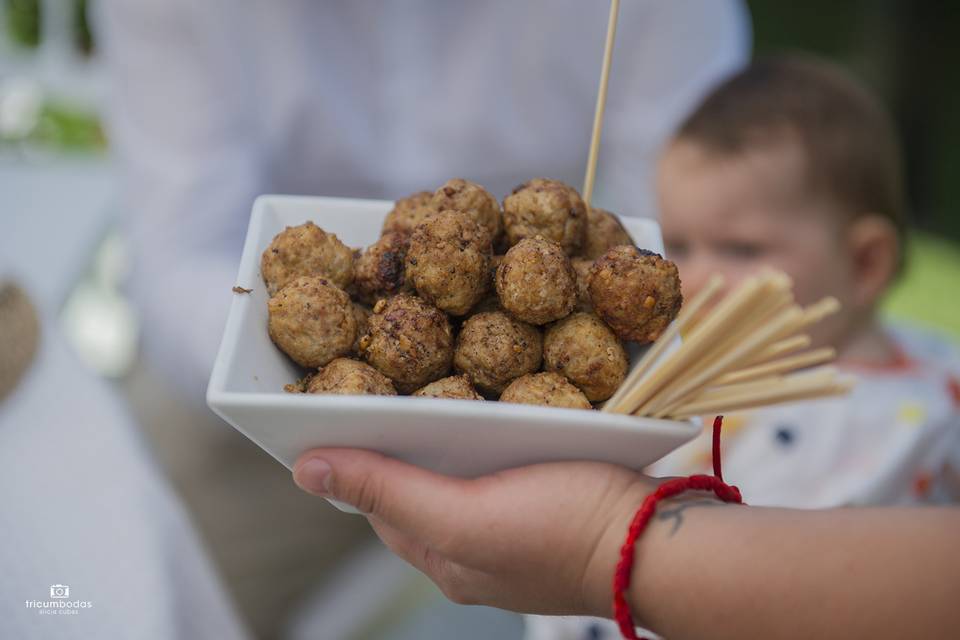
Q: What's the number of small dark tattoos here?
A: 1